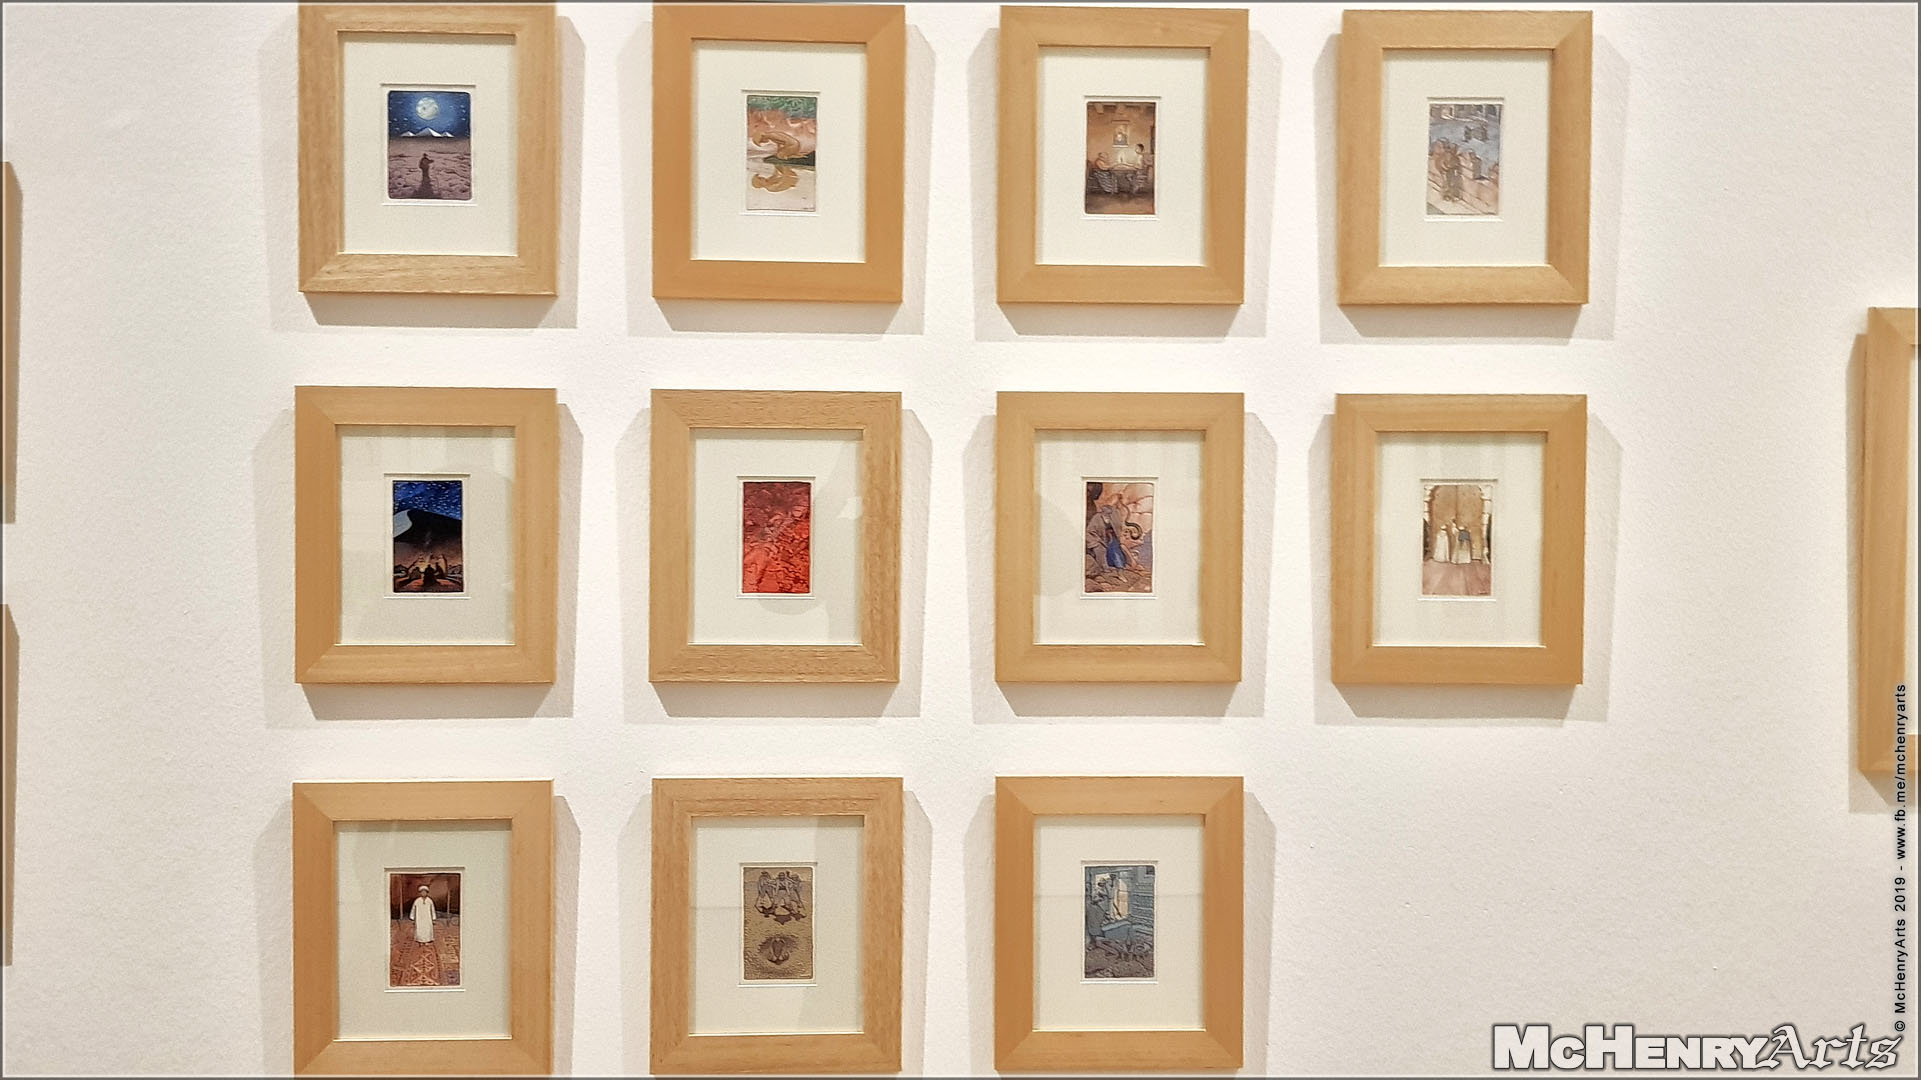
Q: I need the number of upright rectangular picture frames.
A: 11